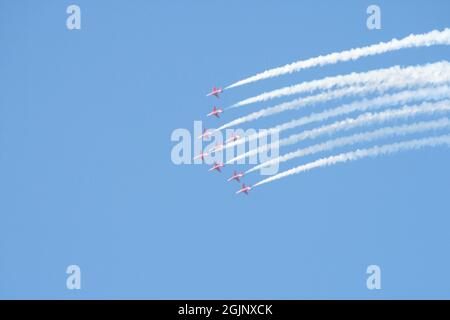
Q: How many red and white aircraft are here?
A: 9